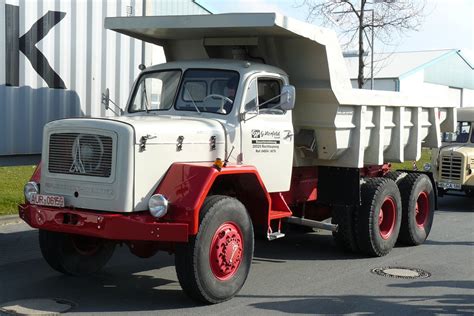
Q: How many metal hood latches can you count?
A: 3